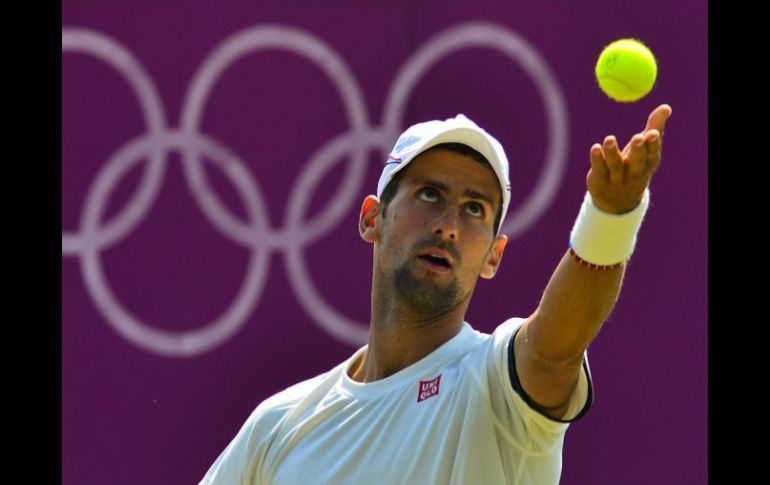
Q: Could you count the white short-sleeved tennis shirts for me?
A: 1